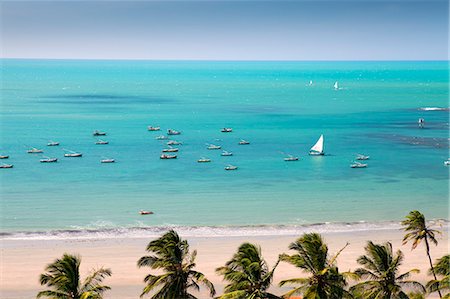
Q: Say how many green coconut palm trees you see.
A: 7